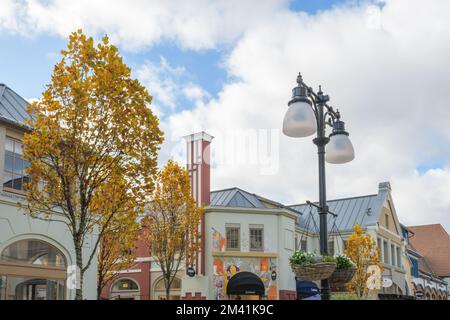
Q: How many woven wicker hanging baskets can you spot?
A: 2